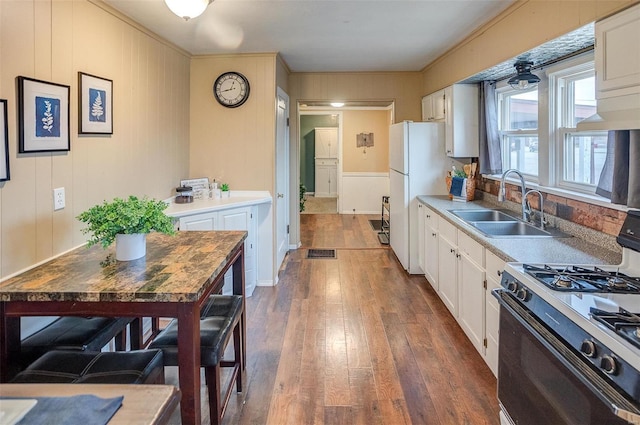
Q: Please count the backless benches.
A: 3